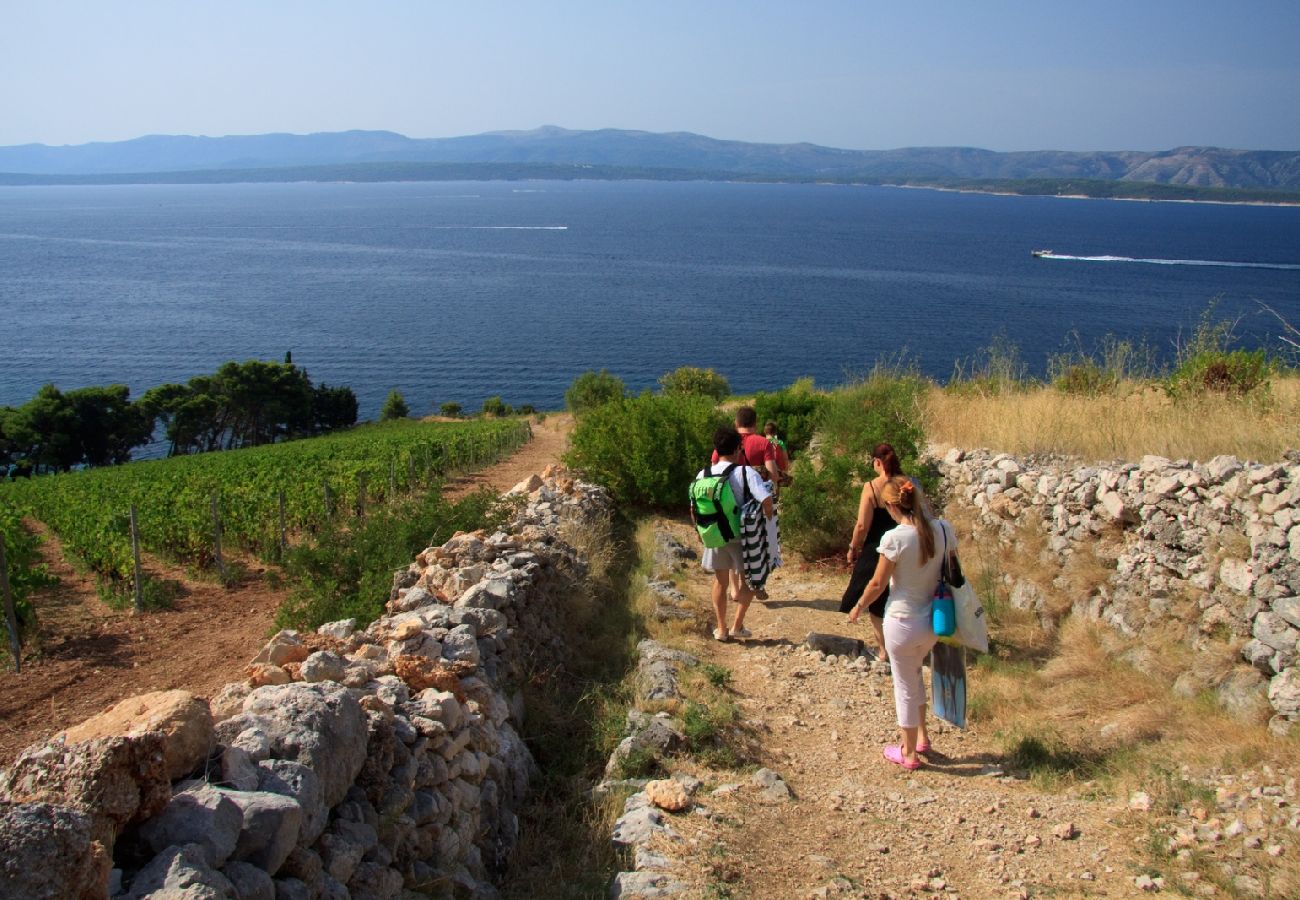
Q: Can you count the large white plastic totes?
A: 1